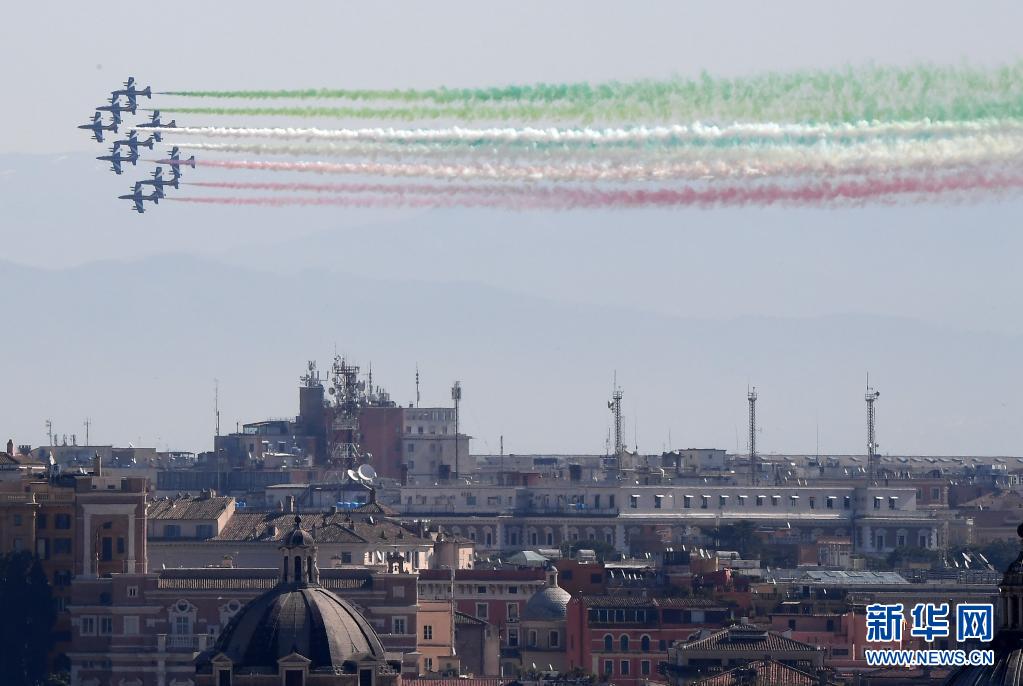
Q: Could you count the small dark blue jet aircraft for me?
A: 9